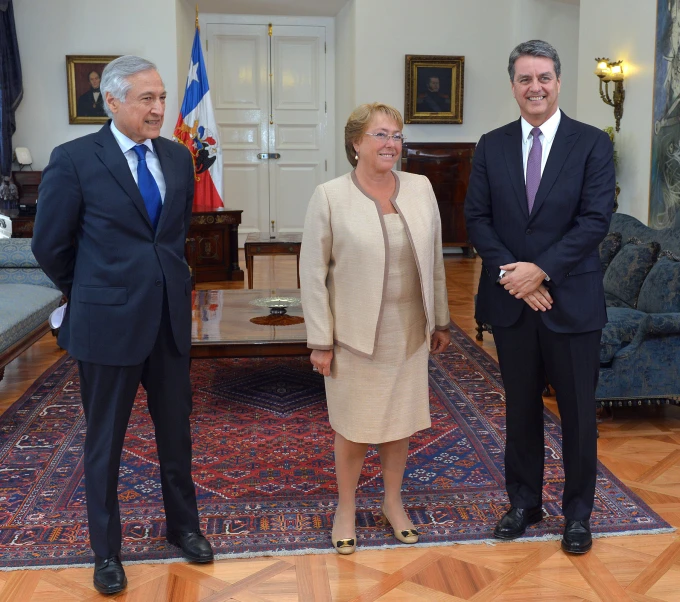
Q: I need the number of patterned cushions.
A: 3